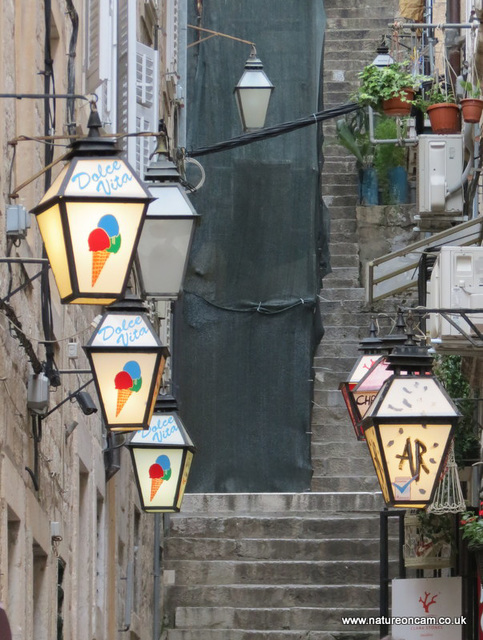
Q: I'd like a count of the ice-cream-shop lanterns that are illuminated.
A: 3